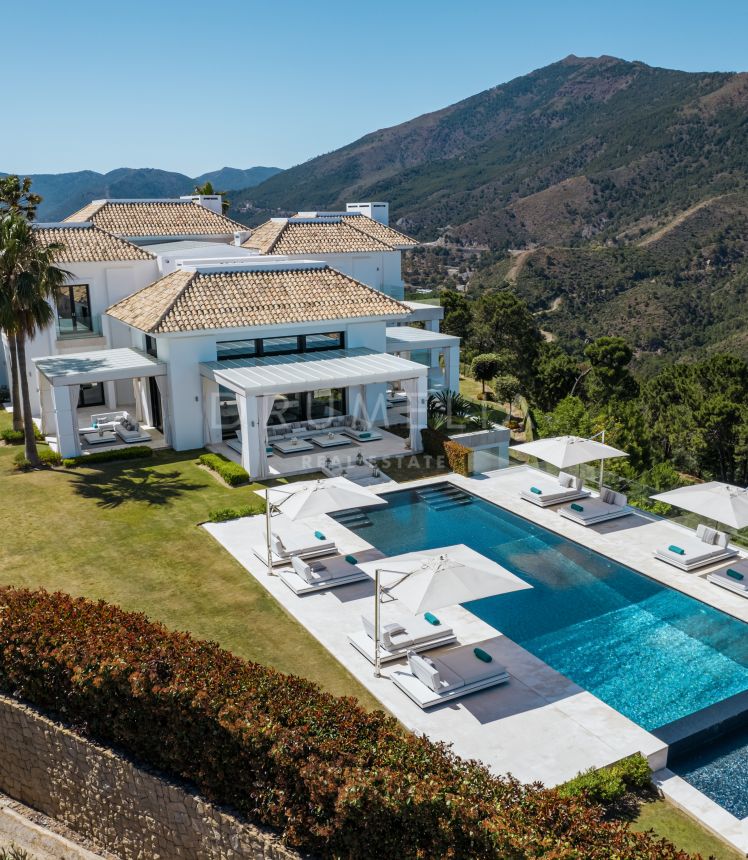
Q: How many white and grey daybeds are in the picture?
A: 8